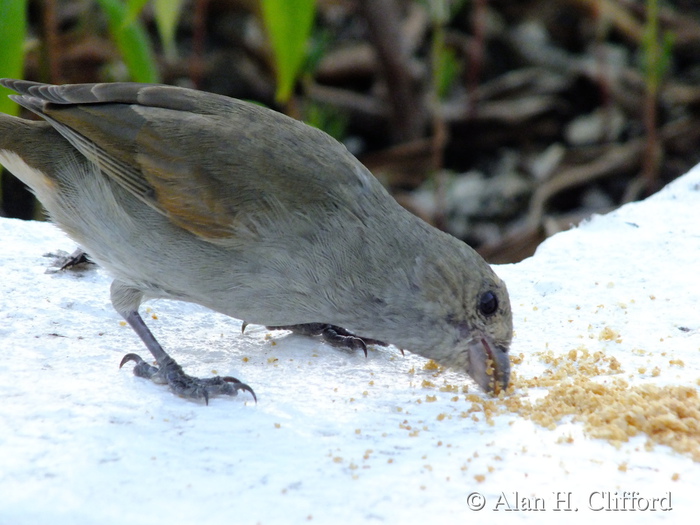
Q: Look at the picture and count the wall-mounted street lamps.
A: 0